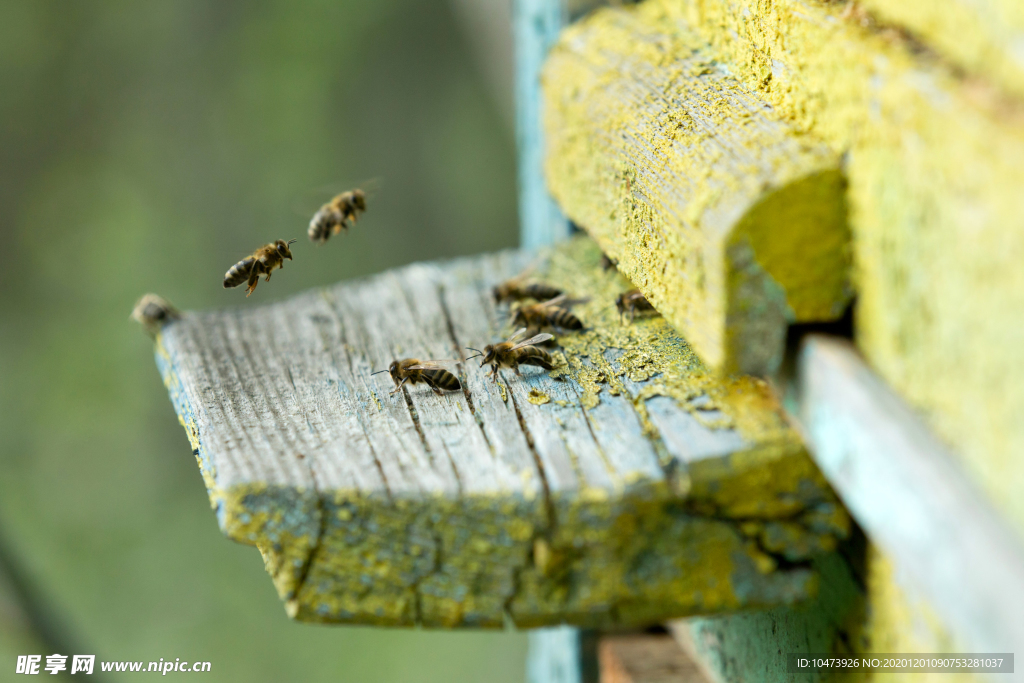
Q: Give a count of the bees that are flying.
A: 2